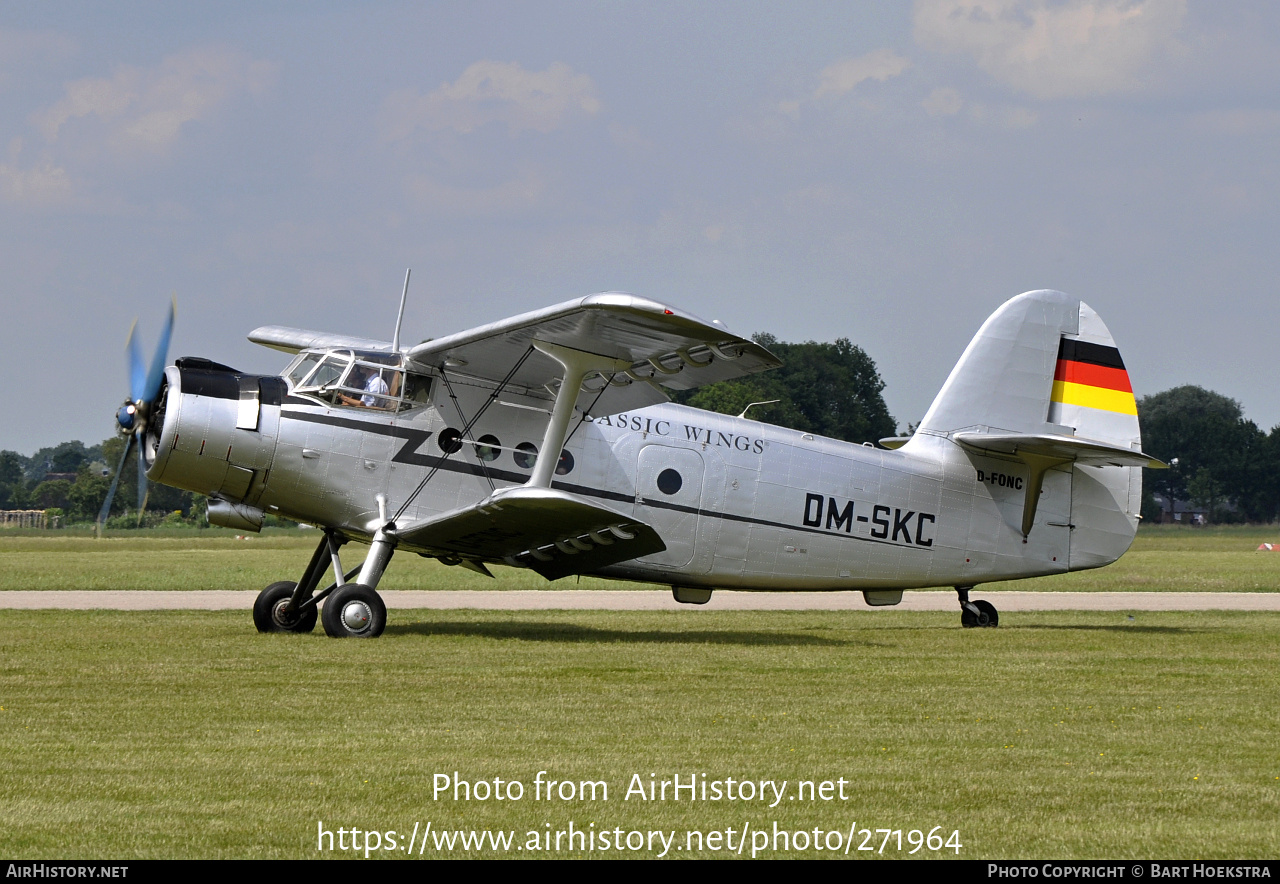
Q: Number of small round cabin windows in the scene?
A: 5